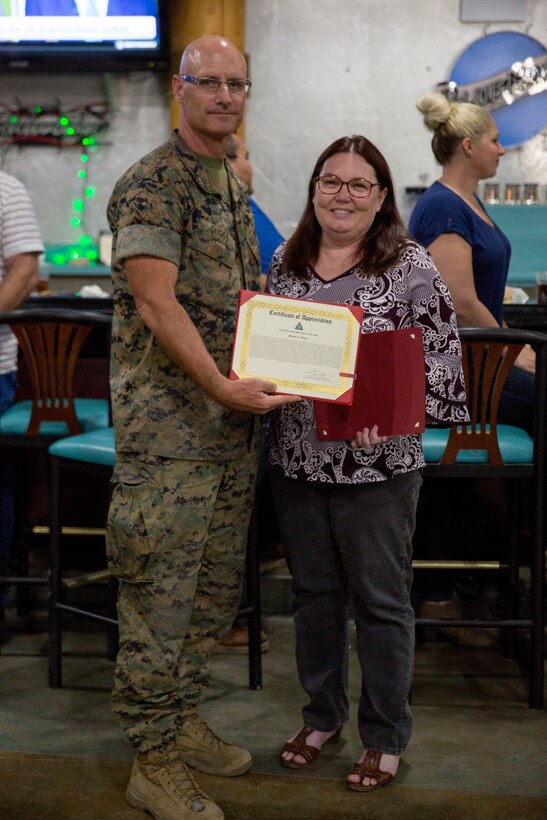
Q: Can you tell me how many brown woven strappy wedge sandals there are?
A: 2